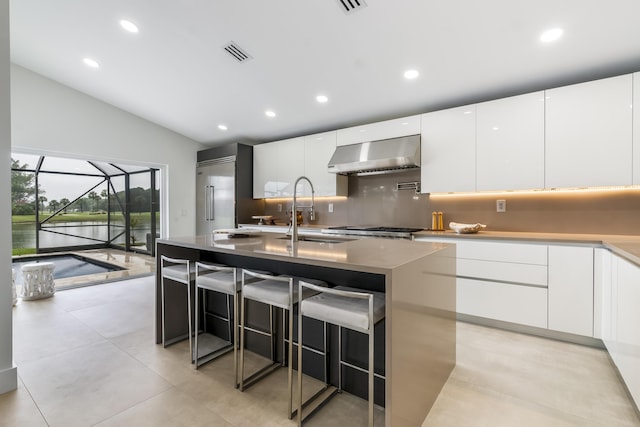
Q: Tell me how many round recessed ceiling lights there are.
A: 7